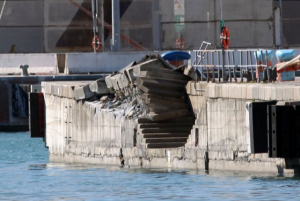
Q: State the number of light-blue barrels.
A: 2